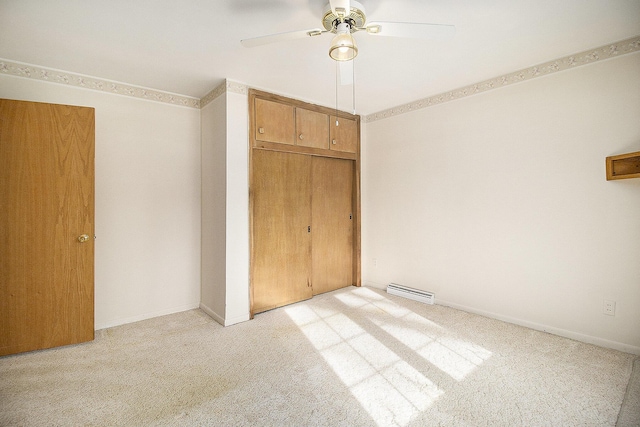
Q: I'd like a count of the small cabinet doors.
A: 3